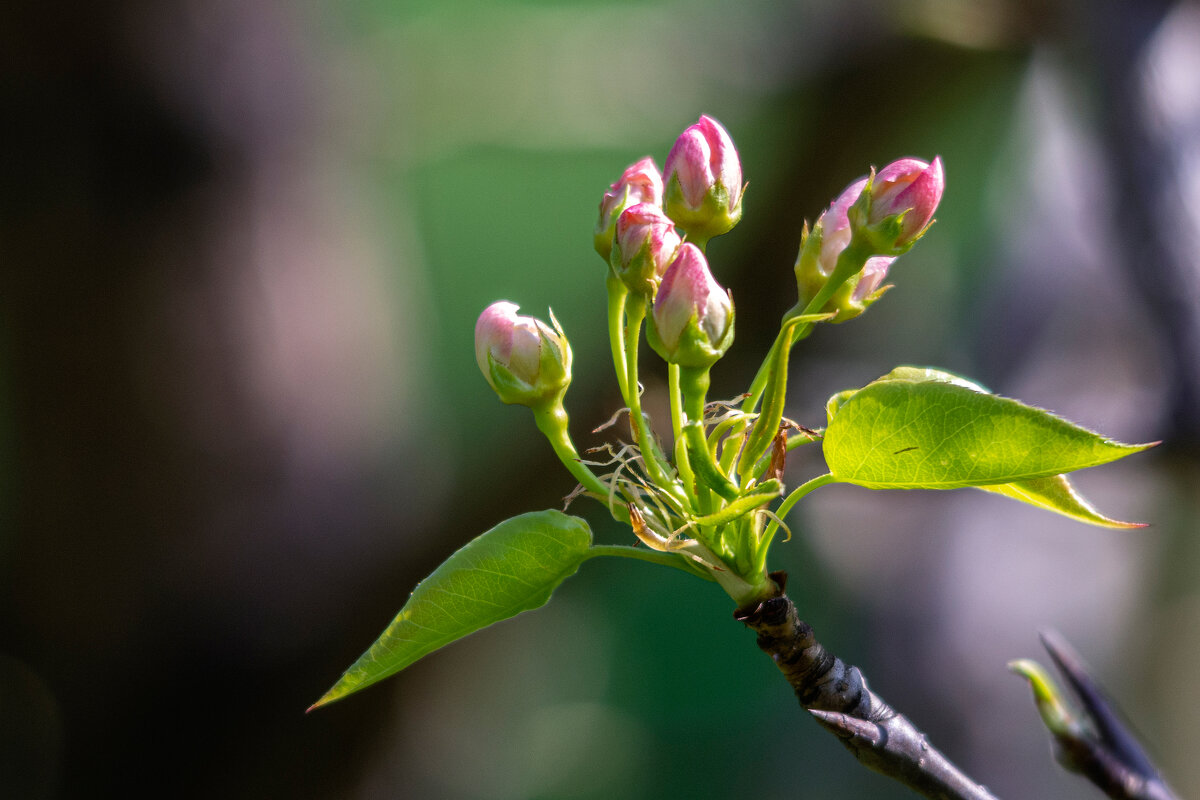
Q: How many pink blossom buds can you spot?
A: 8